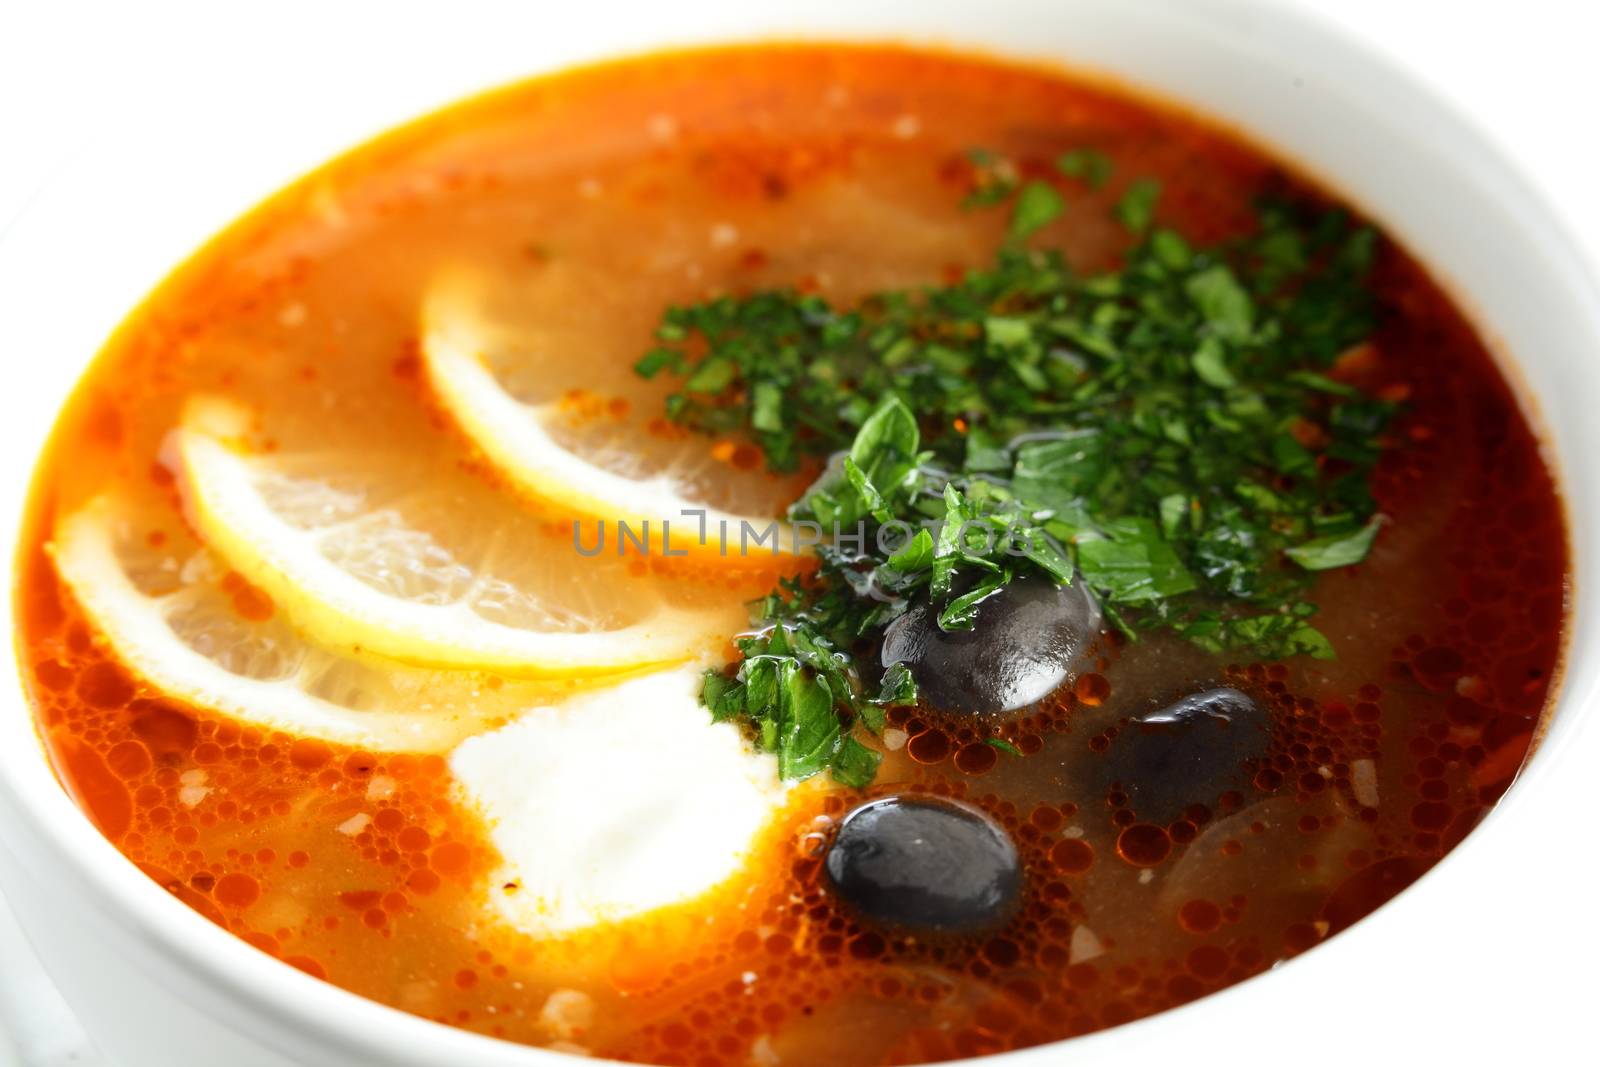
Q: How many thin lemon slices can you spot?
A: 3